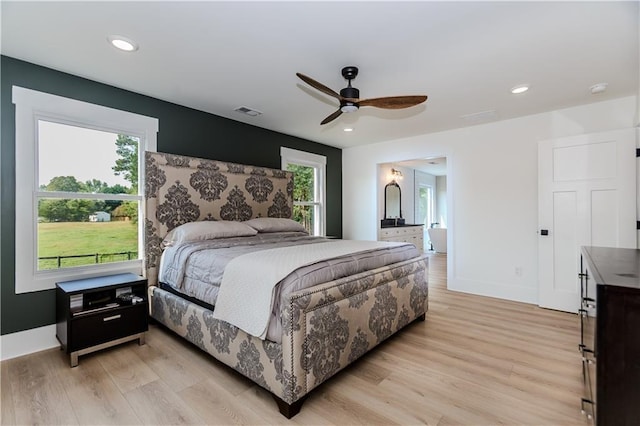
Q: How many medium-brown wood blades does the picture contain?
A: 3